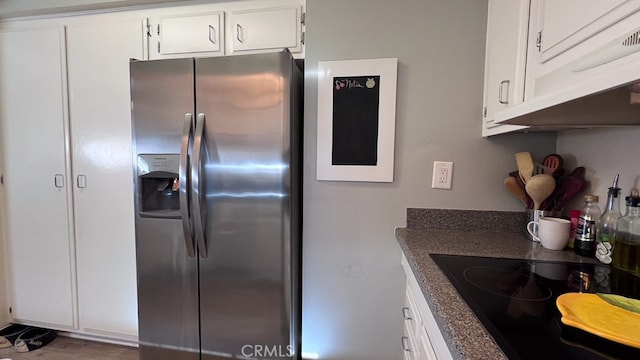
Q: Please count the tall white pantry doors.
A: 2